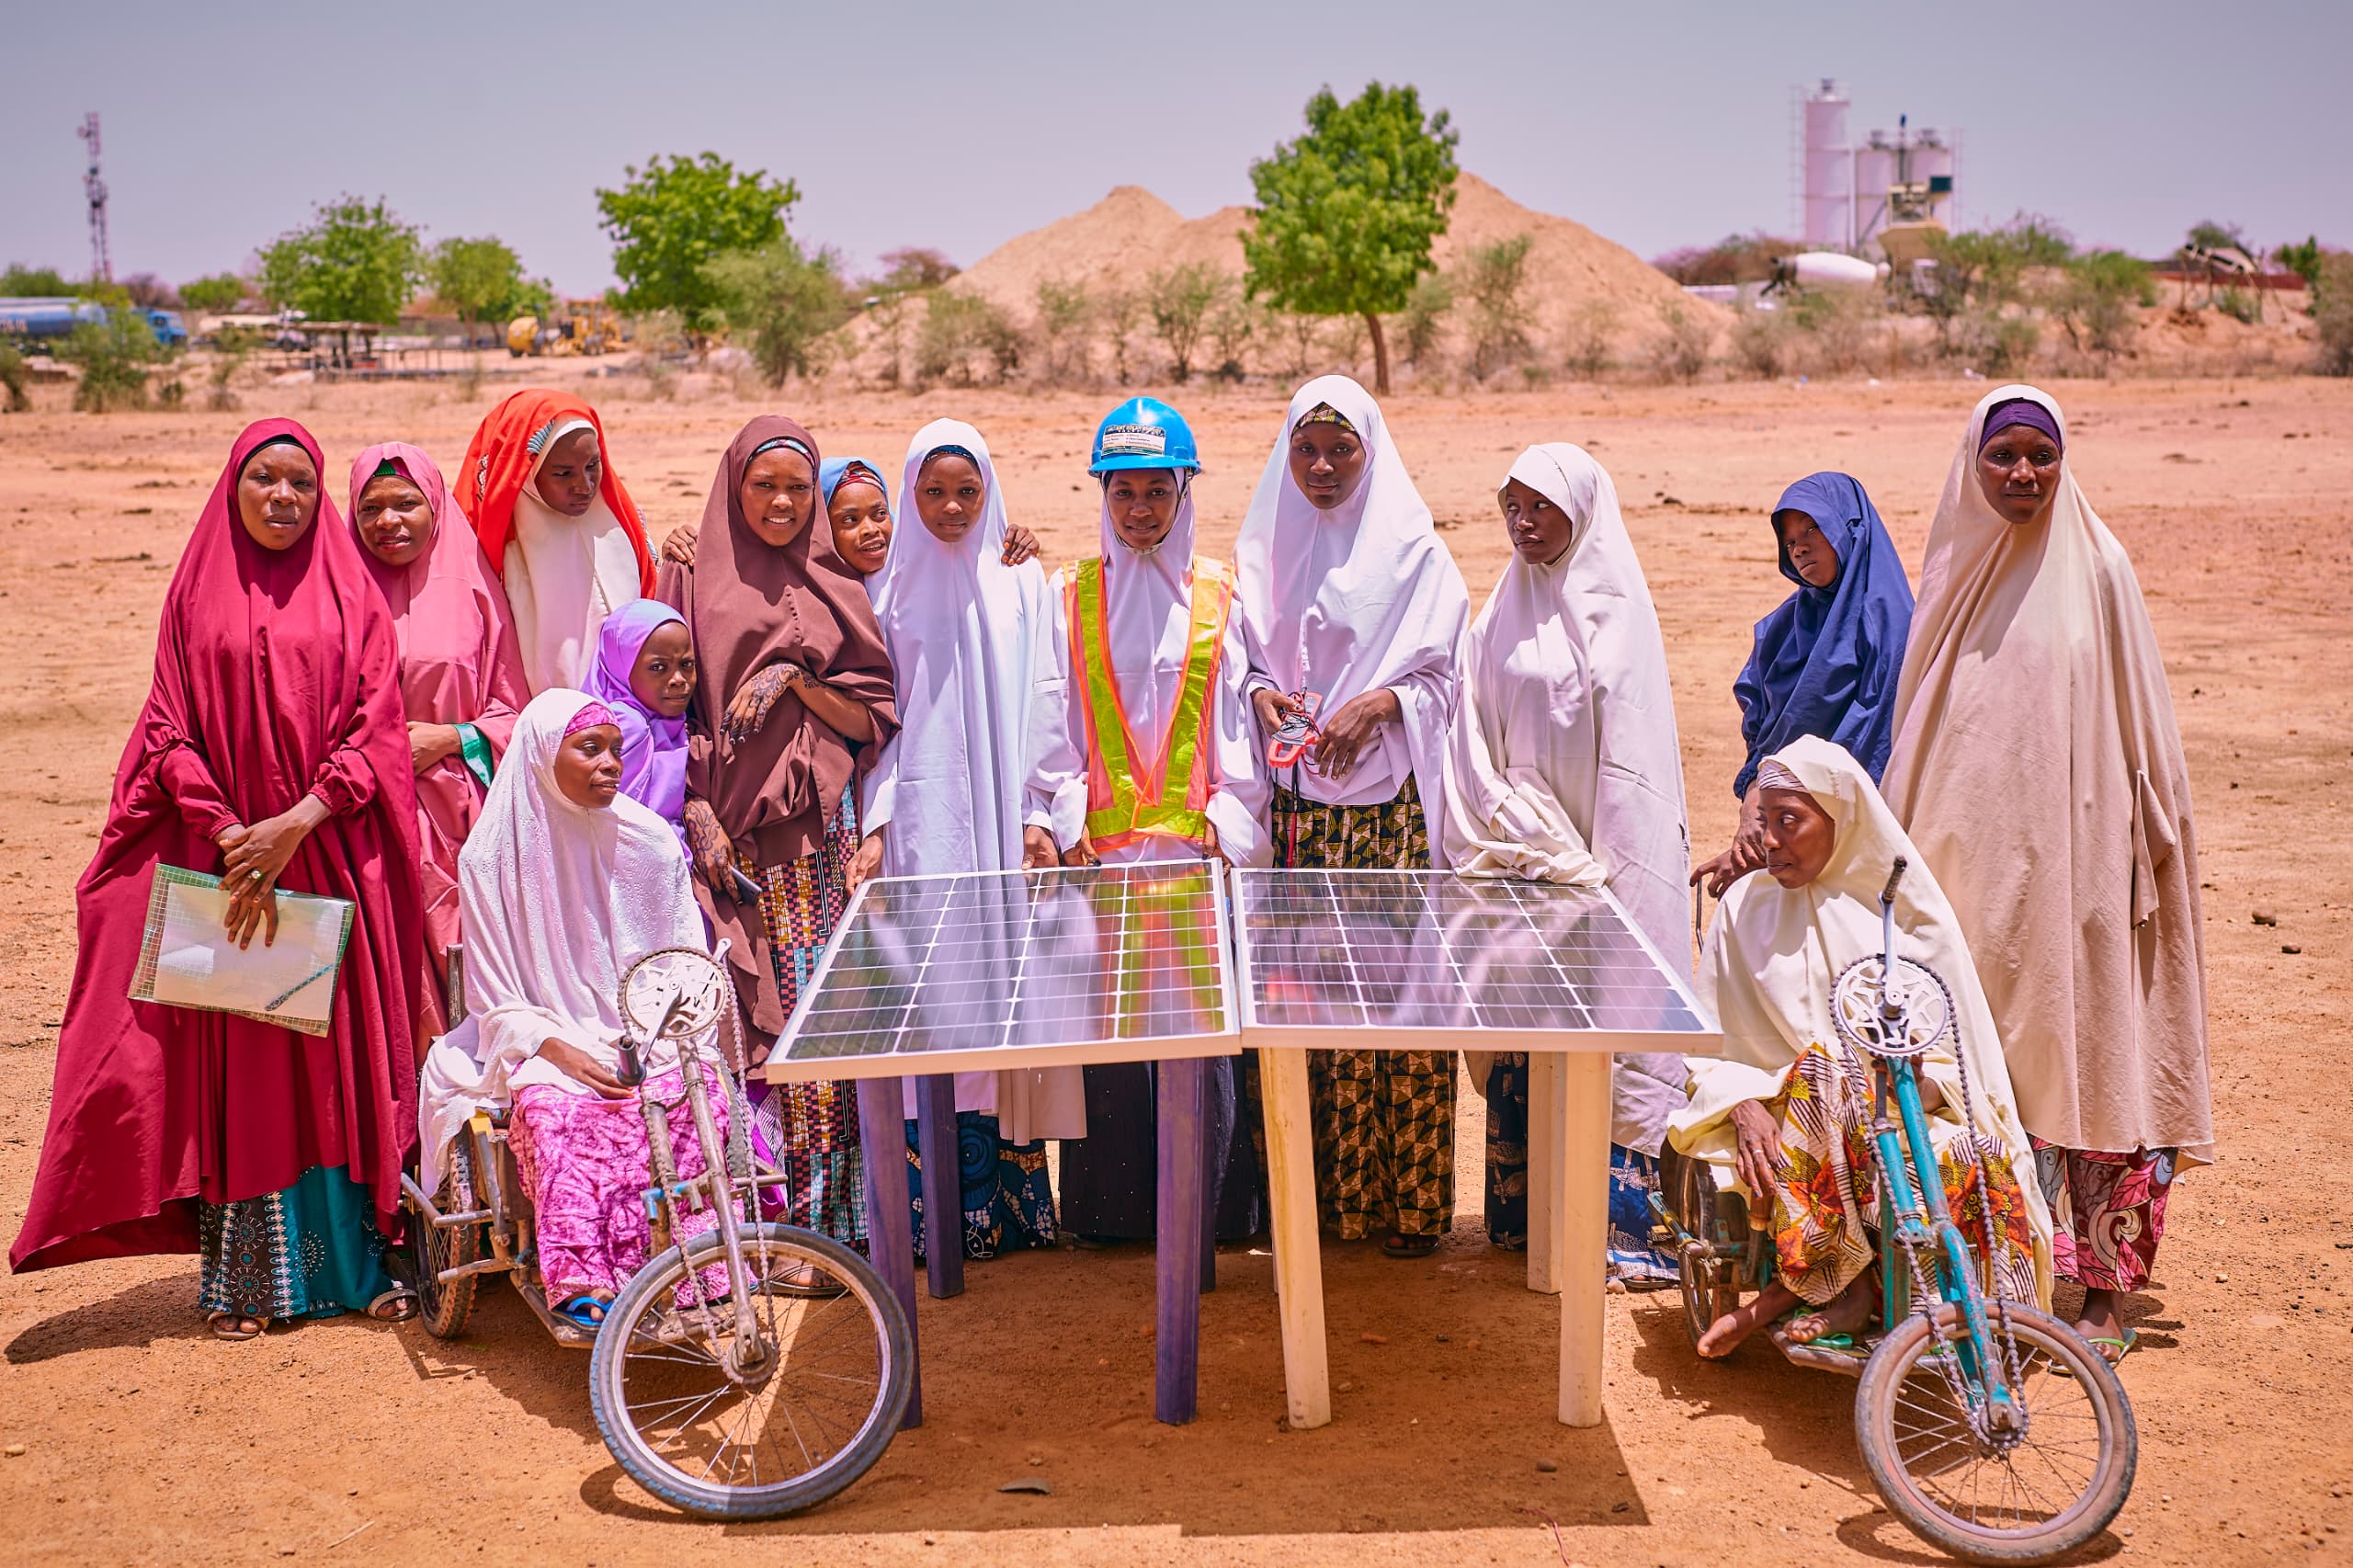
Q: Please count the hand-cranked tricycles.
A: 2